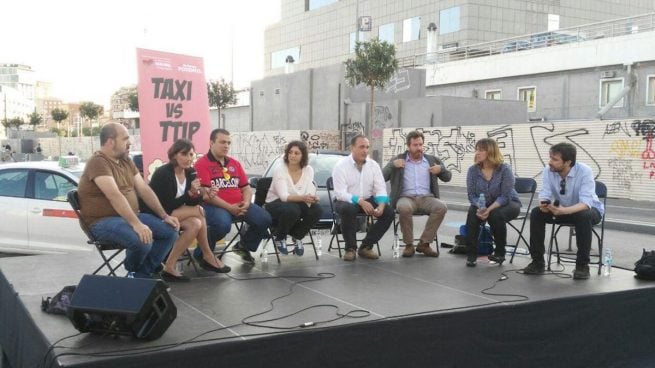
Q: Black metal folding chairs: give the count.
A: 8